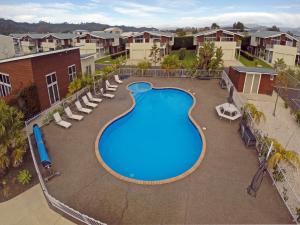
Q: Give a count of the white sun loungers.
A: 9